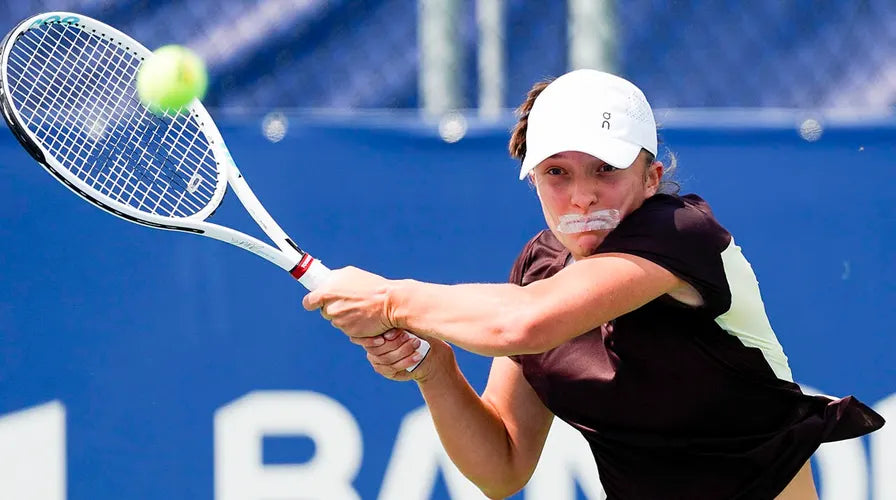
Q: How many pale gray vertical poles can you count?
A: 3